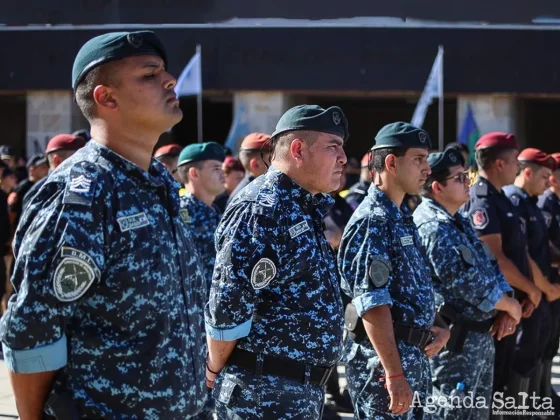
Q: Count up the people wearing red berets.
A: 8